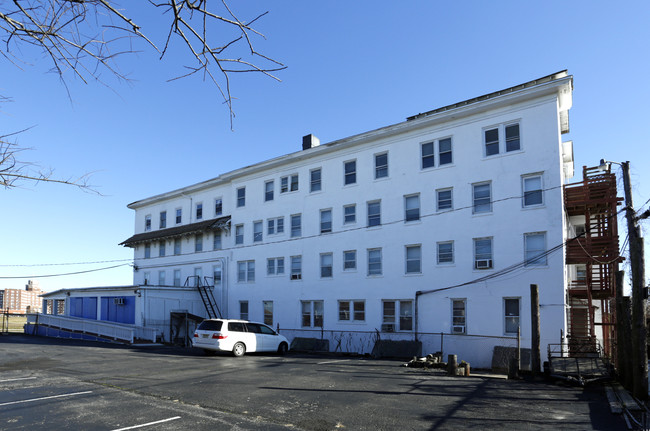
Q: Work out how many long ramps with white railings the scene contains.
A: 1